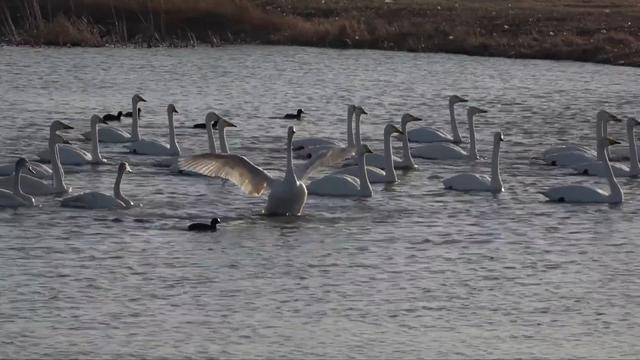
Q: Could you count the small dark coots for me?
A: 5